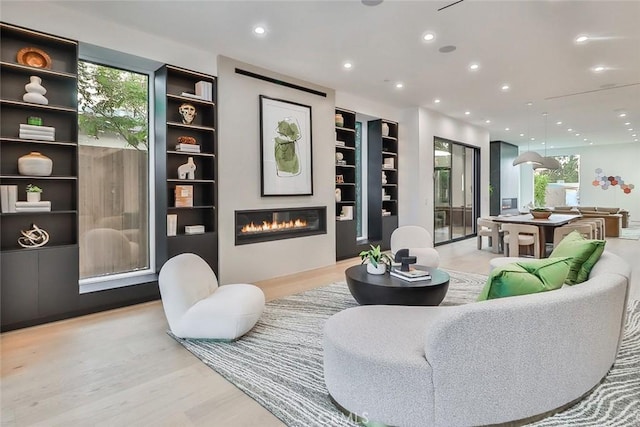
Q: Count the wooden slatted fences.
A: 1